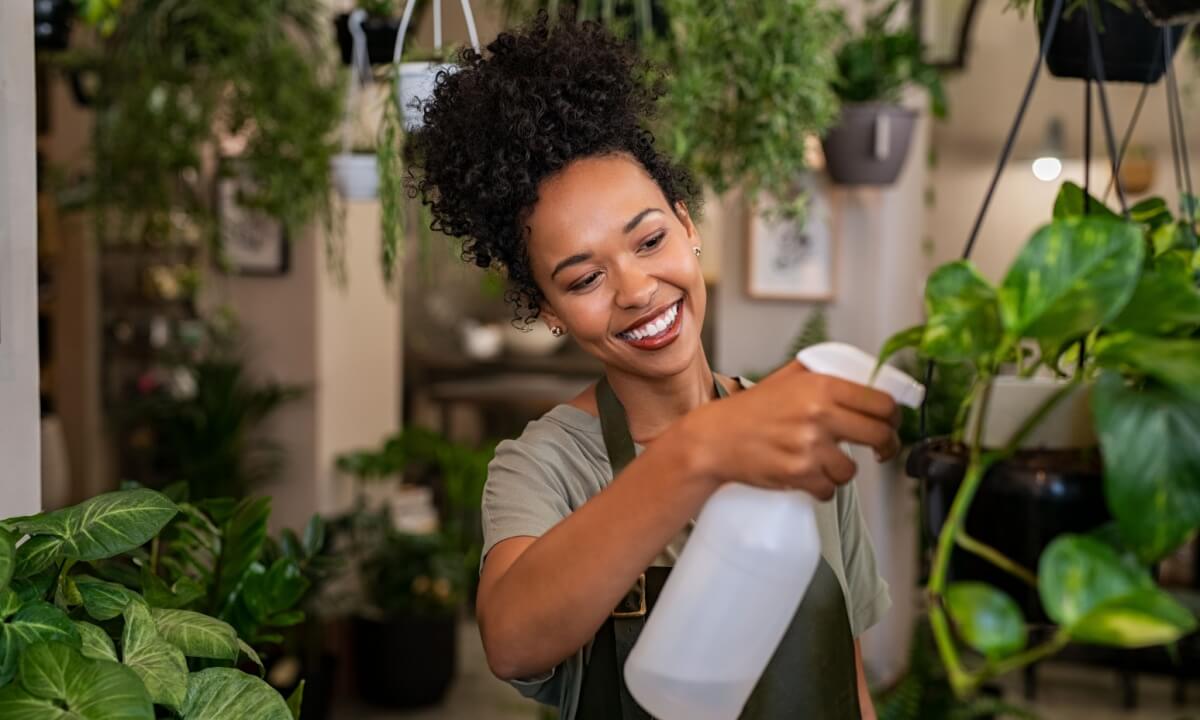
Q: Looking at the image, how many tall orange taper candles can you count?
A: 0